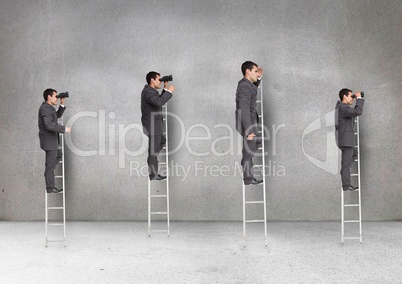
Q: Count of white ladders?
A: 4